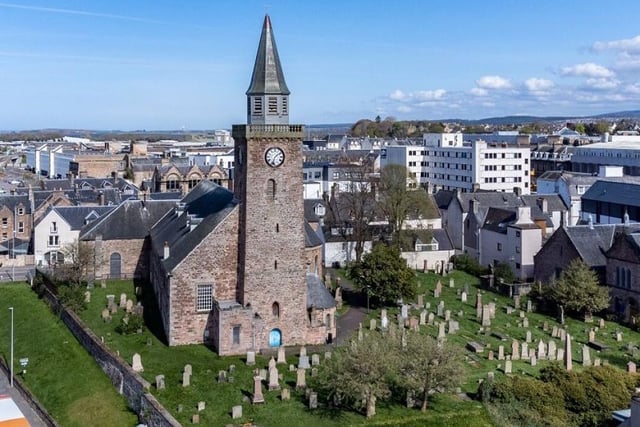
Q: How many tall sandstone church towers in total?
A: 1